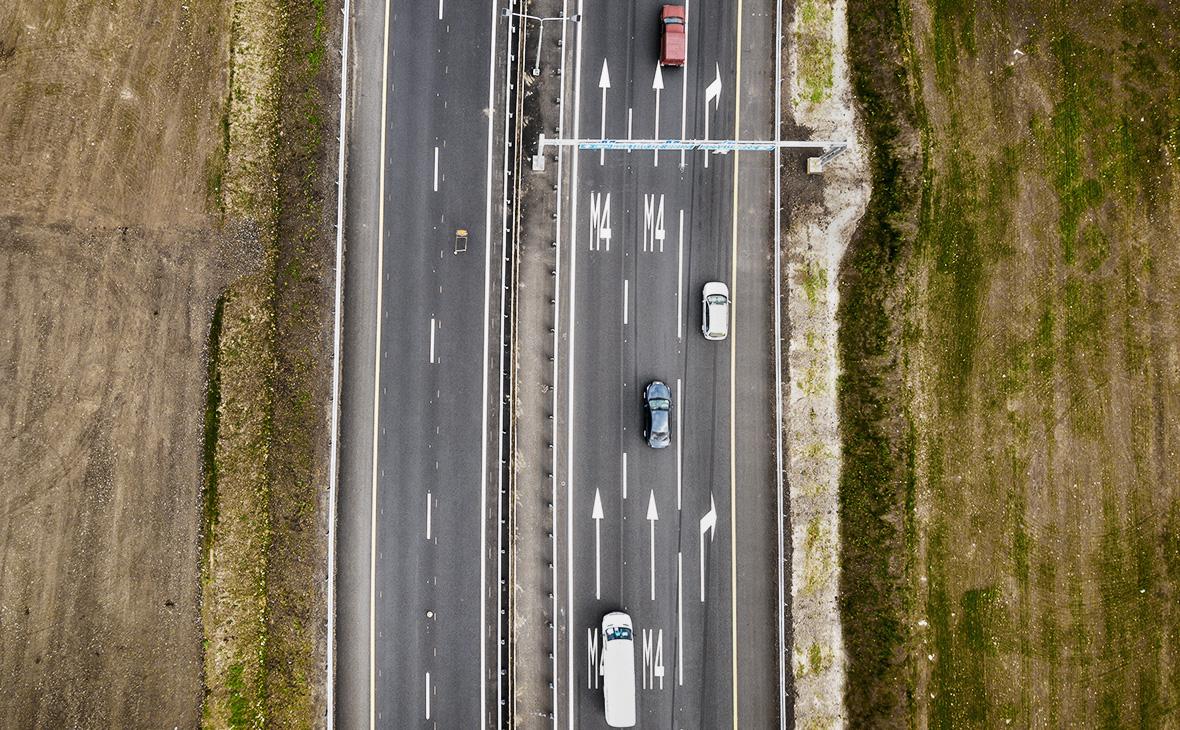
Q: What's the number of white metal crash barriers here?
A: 4